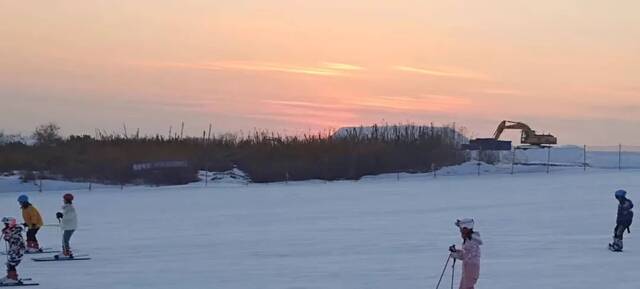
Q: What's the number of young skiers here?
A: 5